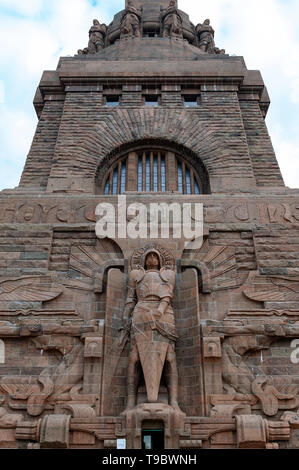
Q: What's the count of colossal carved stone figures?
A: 5